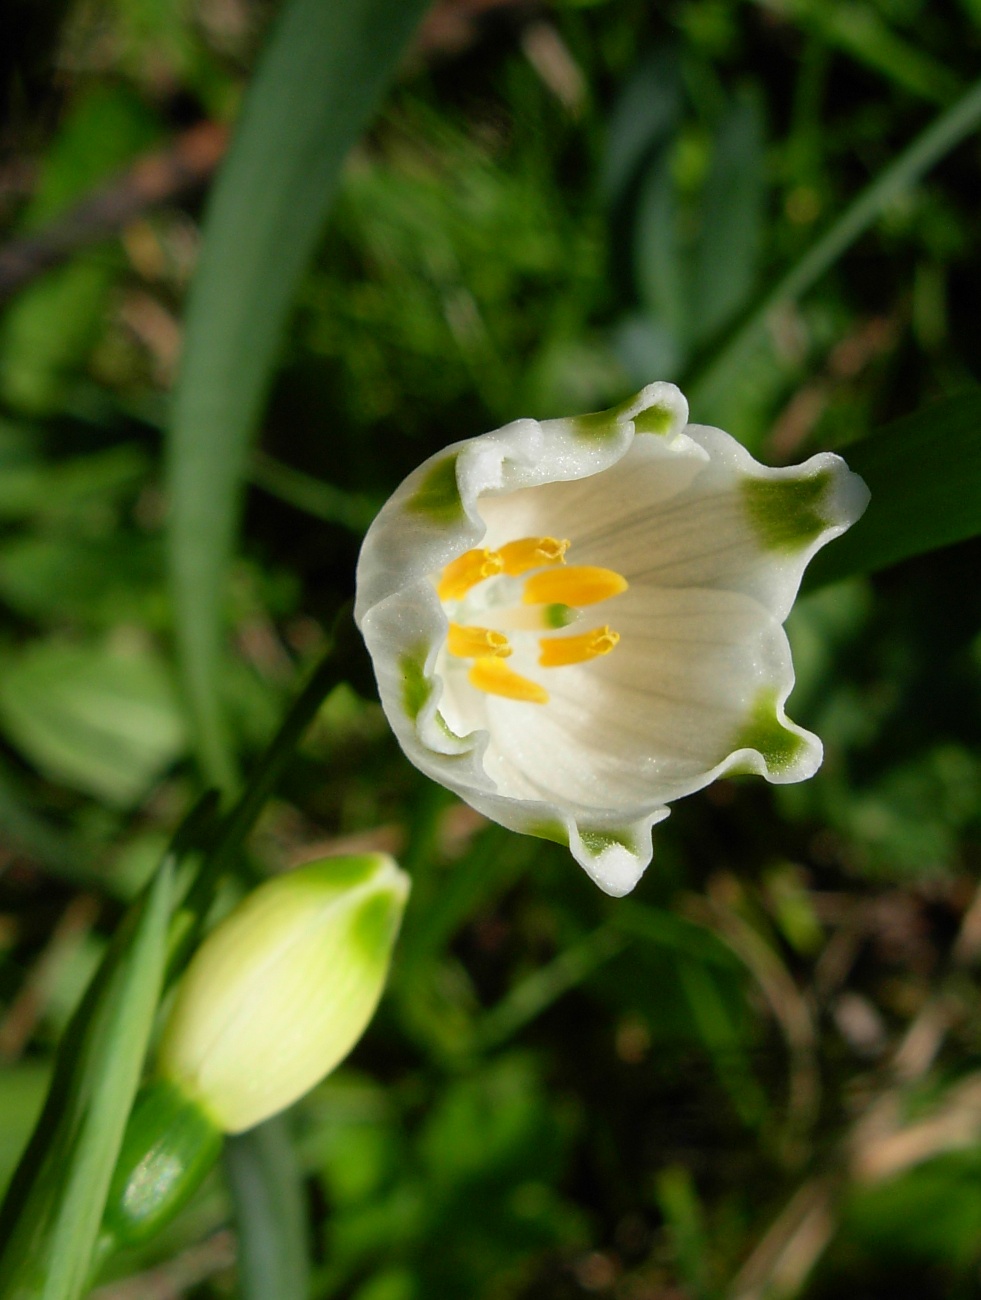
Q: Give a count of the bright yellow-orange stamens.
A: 6